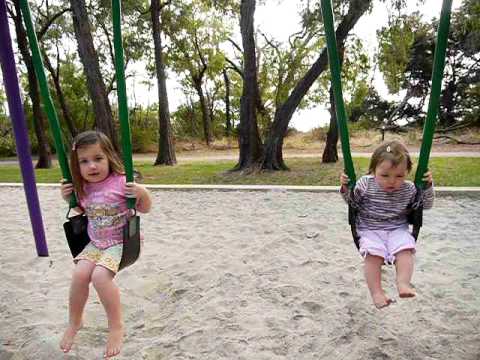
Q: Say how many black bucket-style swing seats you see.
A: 2